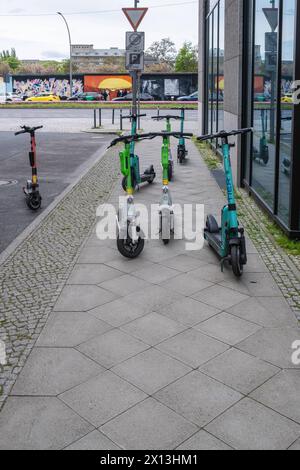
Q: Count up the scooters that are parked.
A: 7